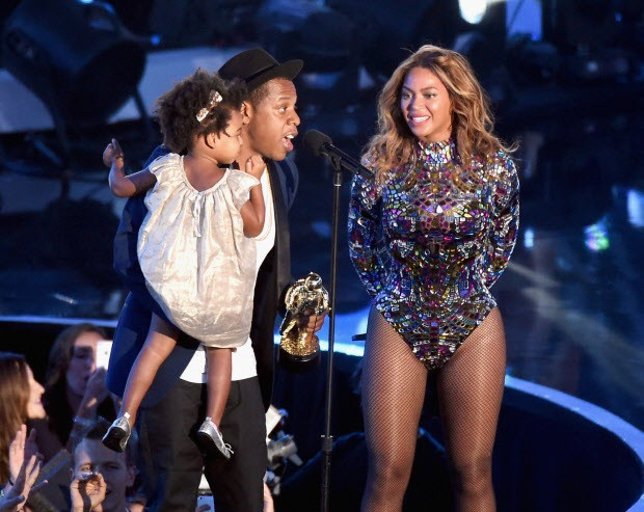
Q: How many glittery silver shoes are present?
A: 2